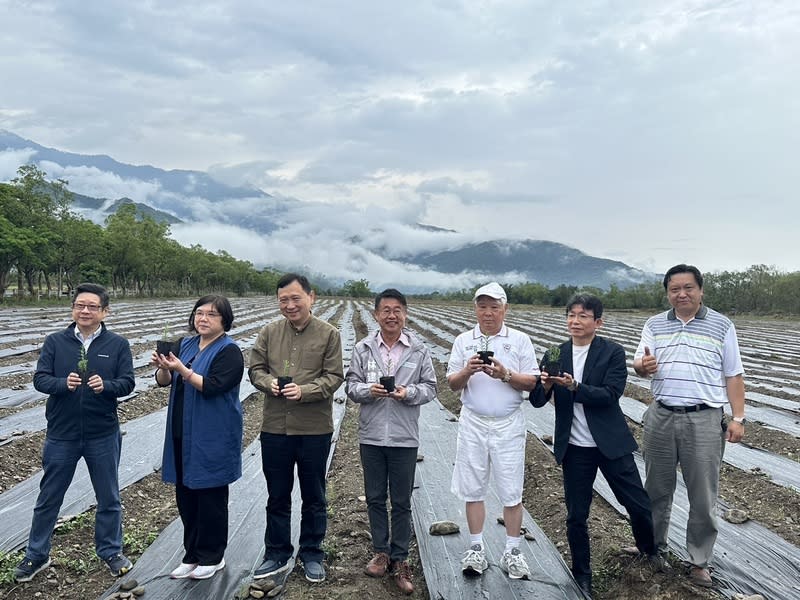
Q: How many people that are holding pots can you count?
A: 6